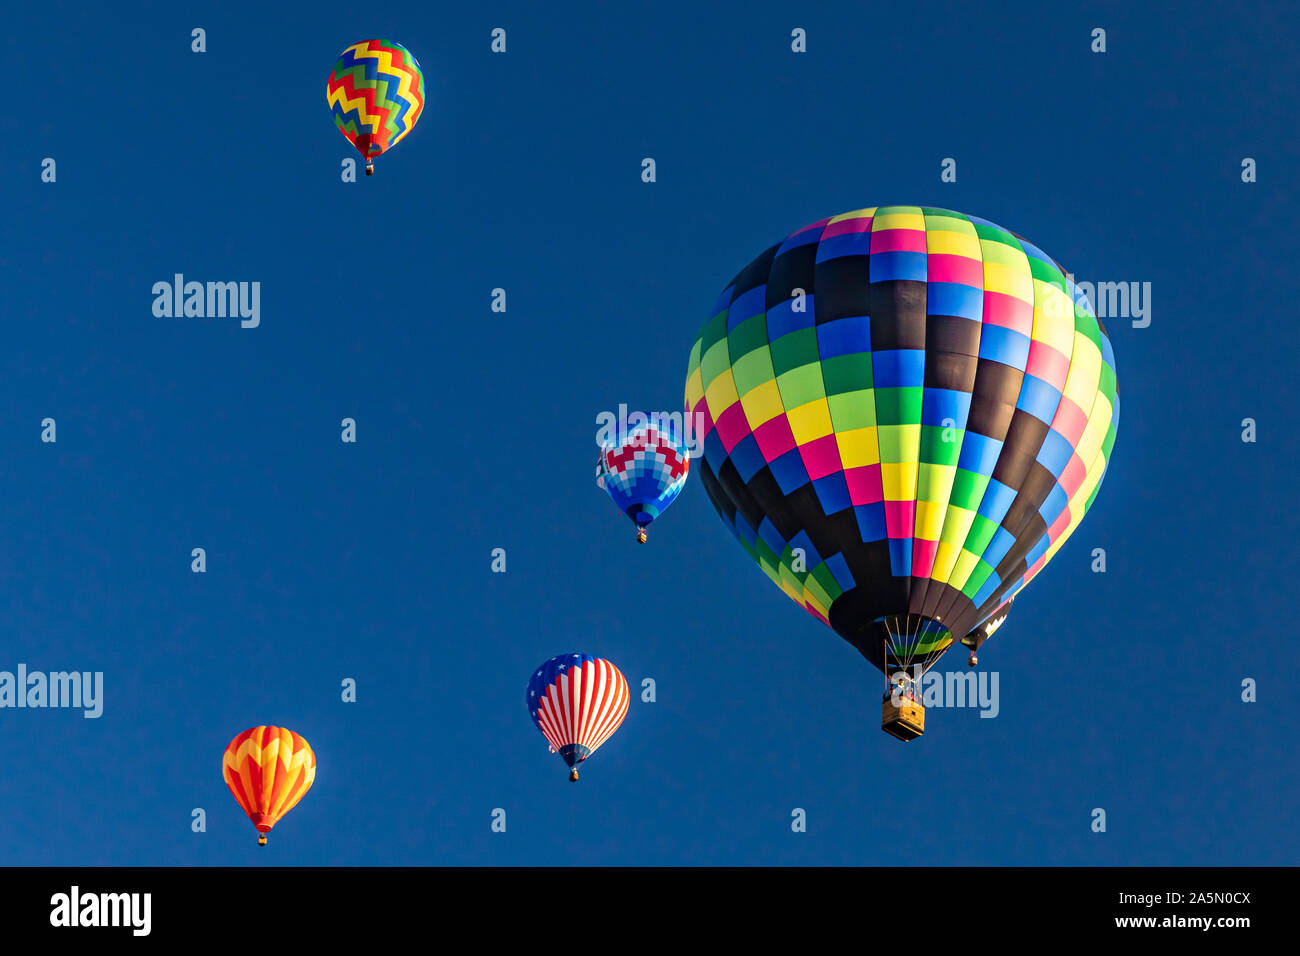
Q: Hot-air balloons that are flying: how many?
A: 6